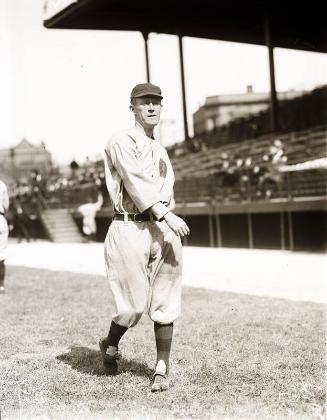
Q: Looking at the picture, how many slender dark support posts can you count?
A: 3